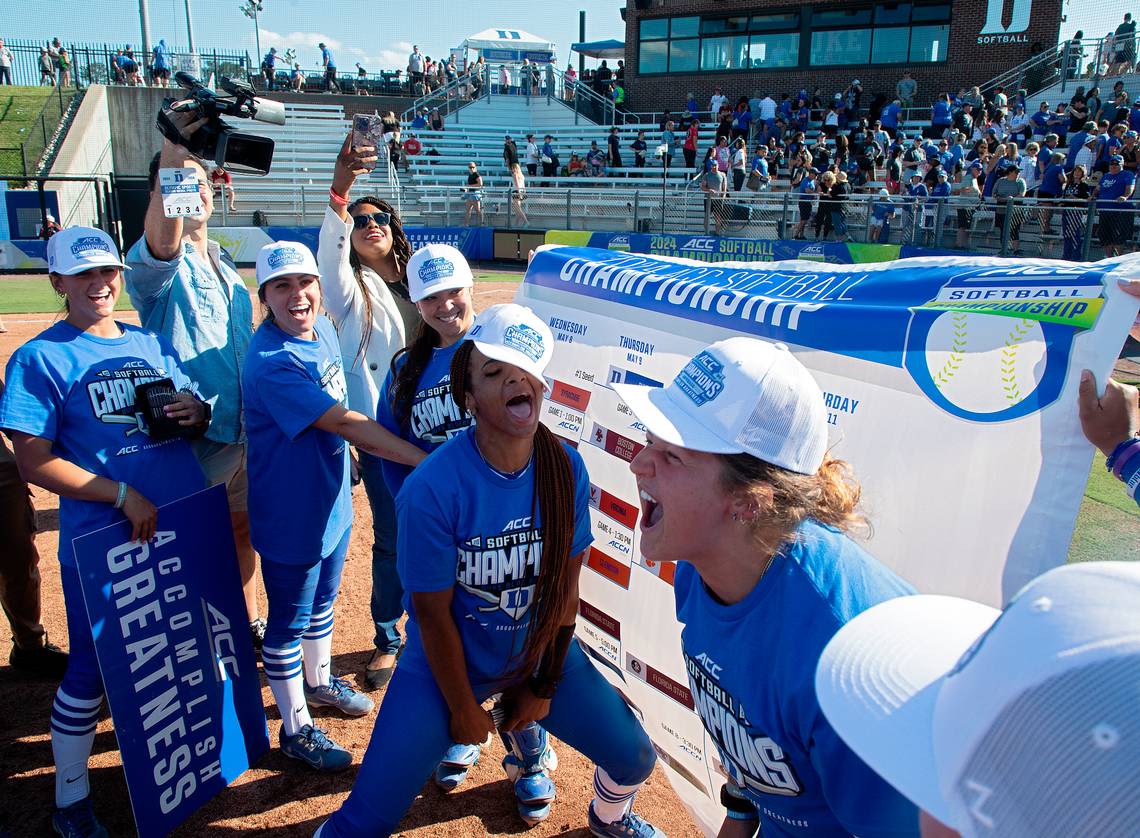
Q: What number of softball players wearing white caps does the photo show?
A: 6